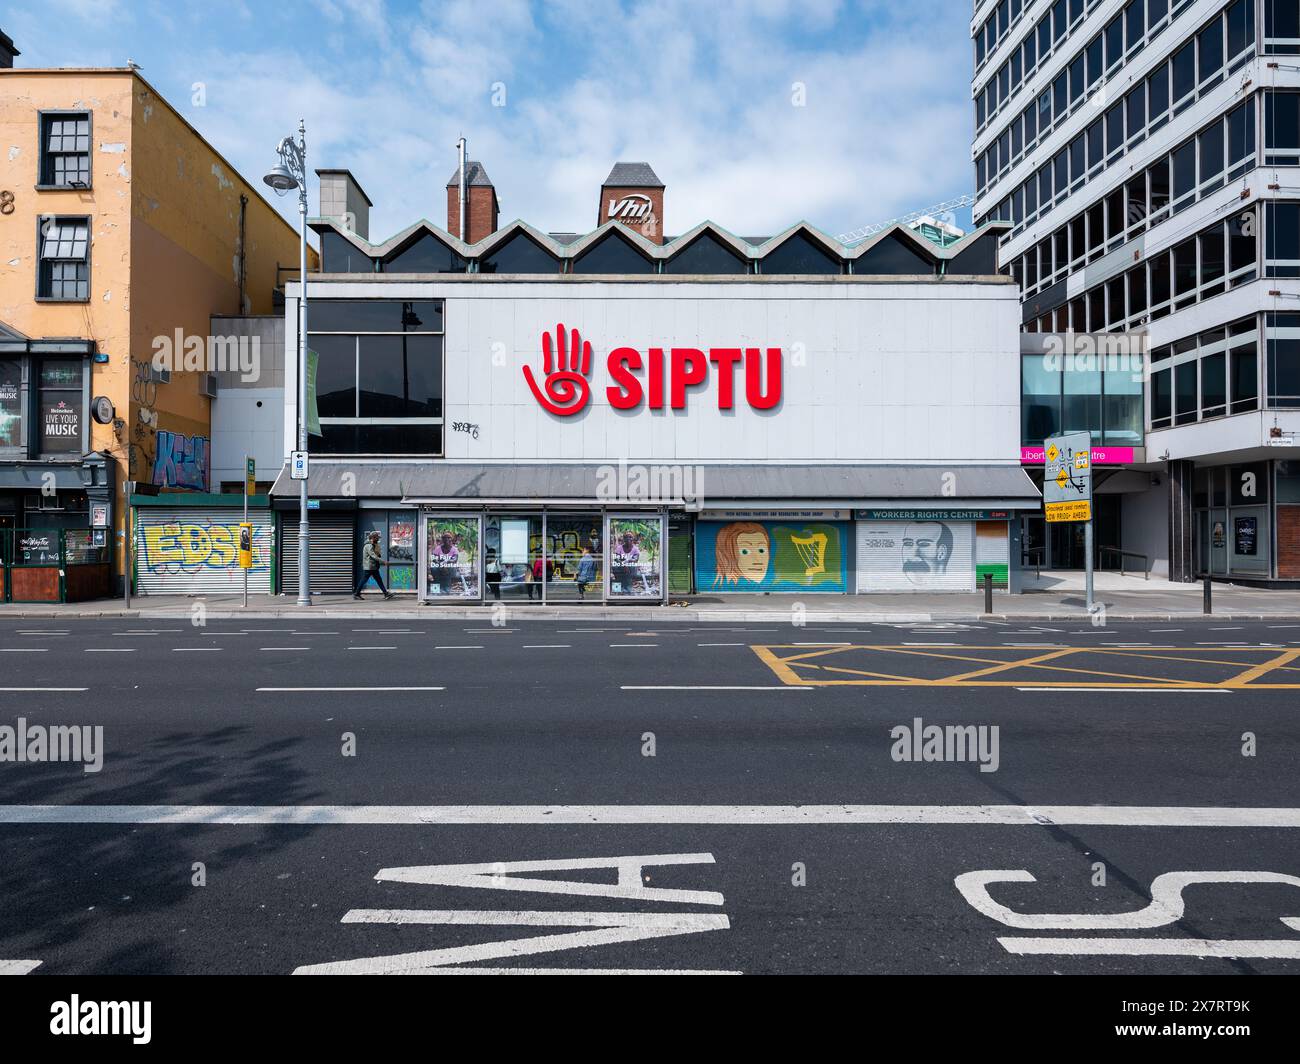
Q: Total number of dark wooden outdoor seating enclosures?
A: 1